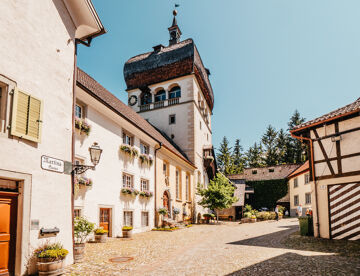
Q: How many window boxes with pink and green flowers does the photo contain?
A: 6